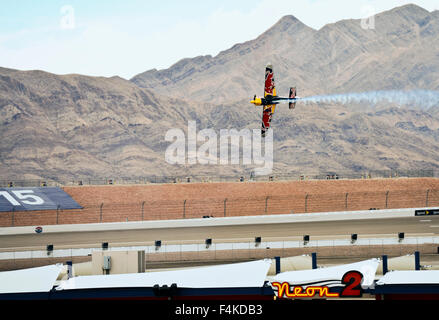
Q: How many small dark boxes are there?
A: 8